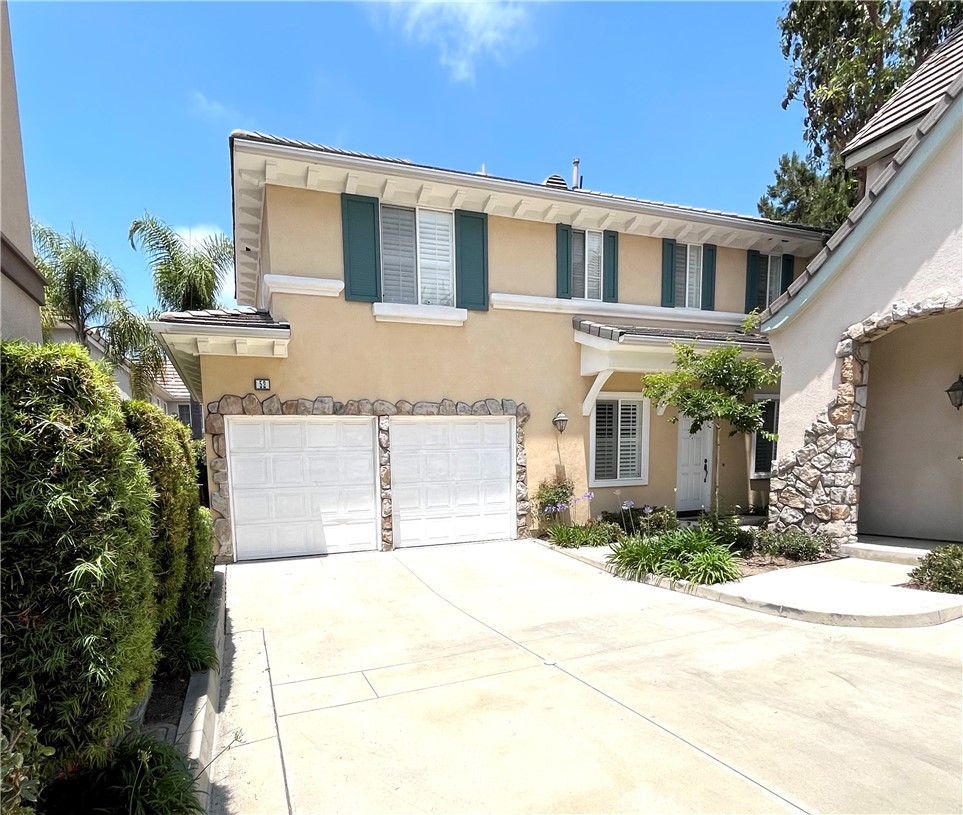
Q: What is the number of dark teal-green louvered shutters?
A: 8